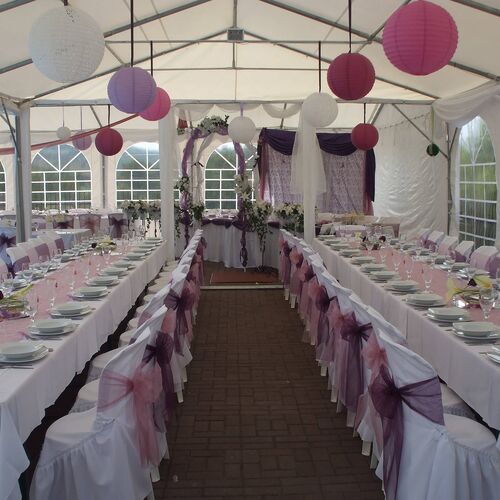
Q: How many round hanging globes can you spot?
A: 12